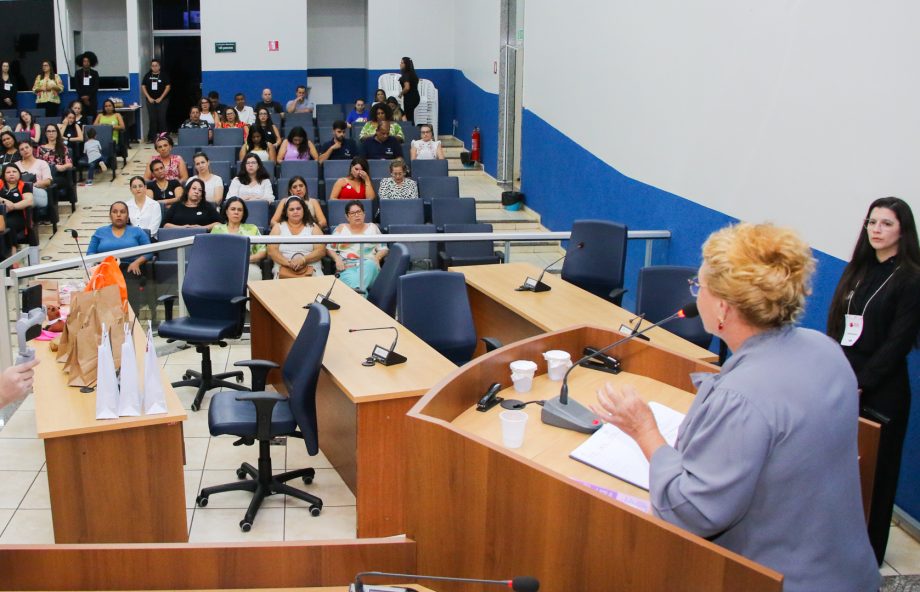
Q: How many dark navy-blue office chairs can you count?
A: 6